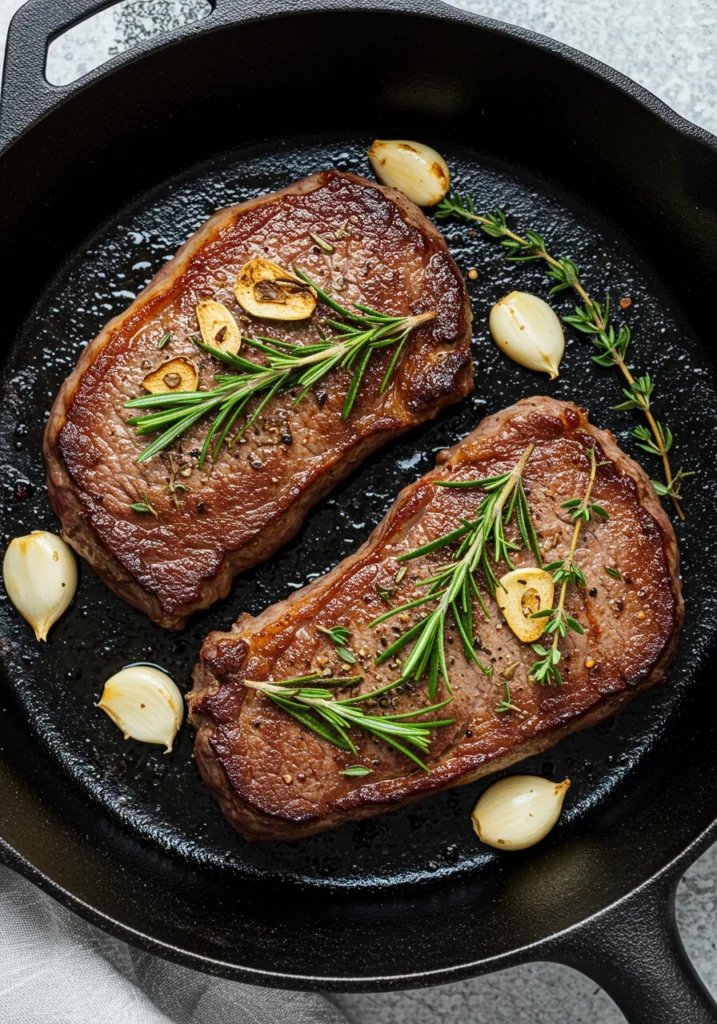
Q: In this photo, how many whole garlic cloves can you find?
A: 5